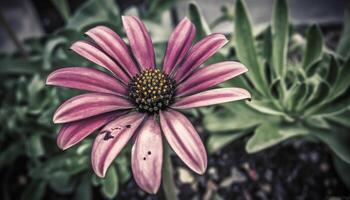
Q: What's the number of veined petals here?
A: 13